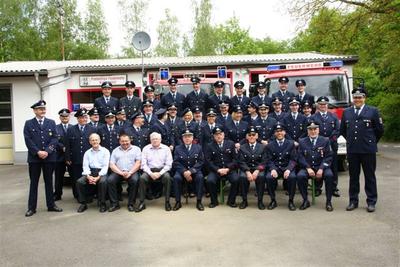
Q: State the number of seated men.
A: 8